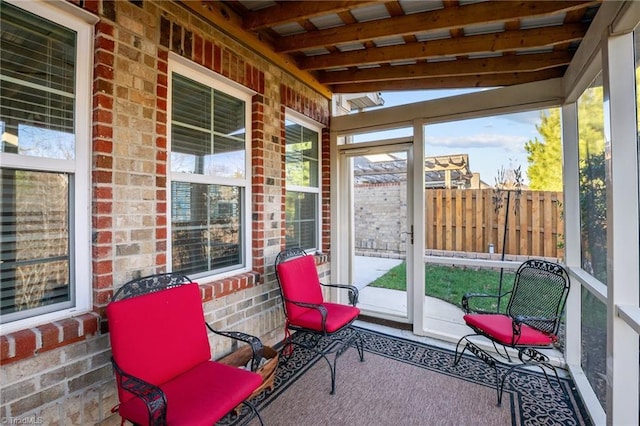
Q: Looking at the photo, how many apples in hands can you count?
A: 0